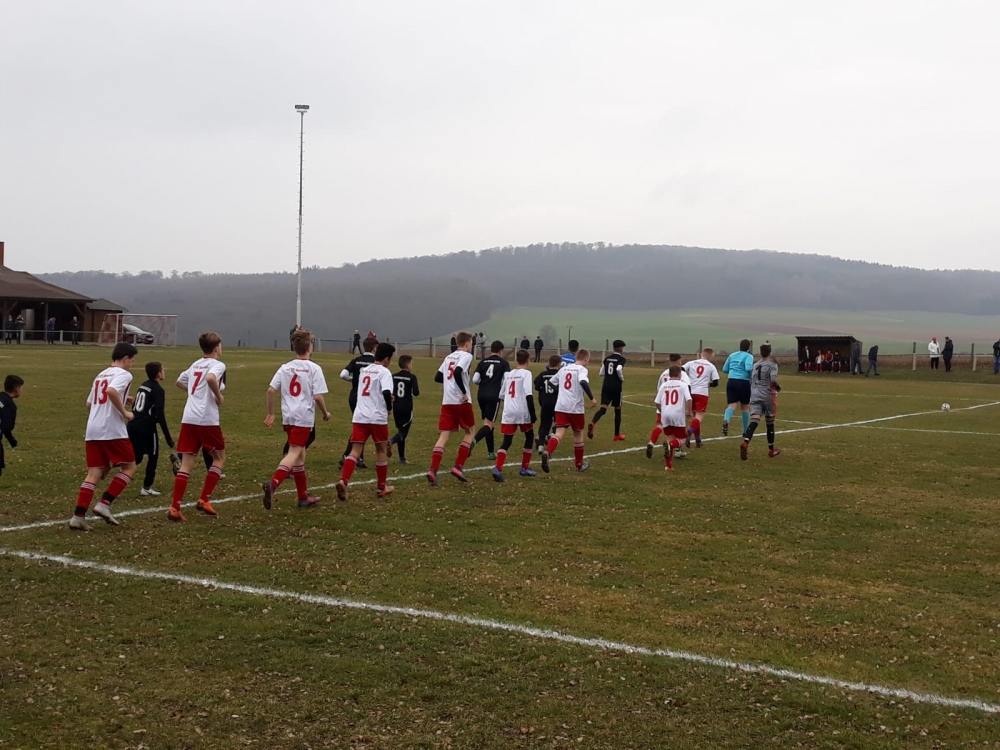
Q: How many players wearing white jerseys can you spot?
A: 10